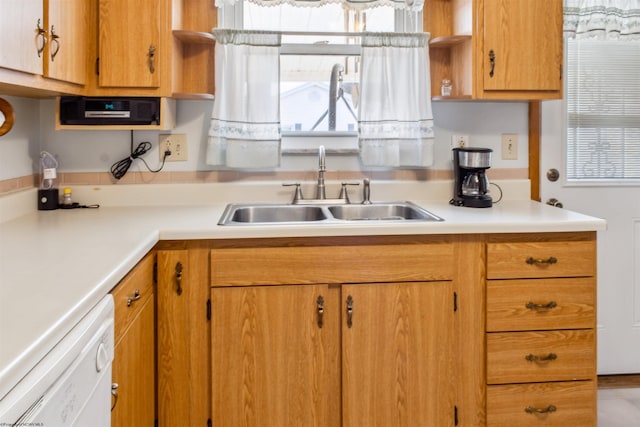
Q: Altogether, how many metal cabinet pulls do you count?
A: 13